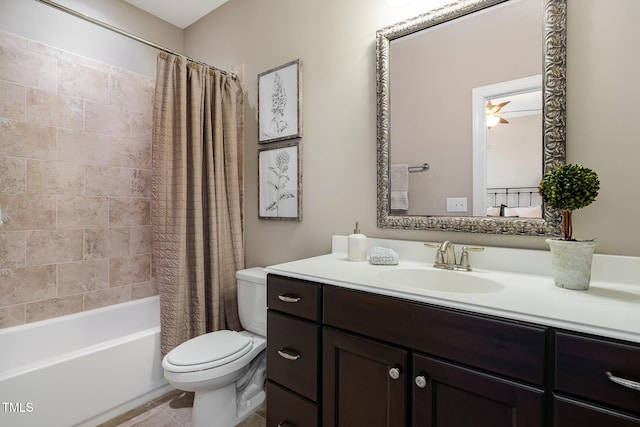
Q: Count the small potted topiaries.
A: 1